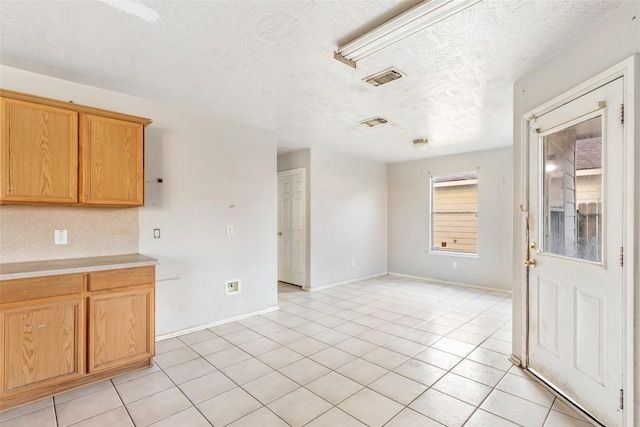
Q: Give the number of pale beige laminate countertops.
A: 1